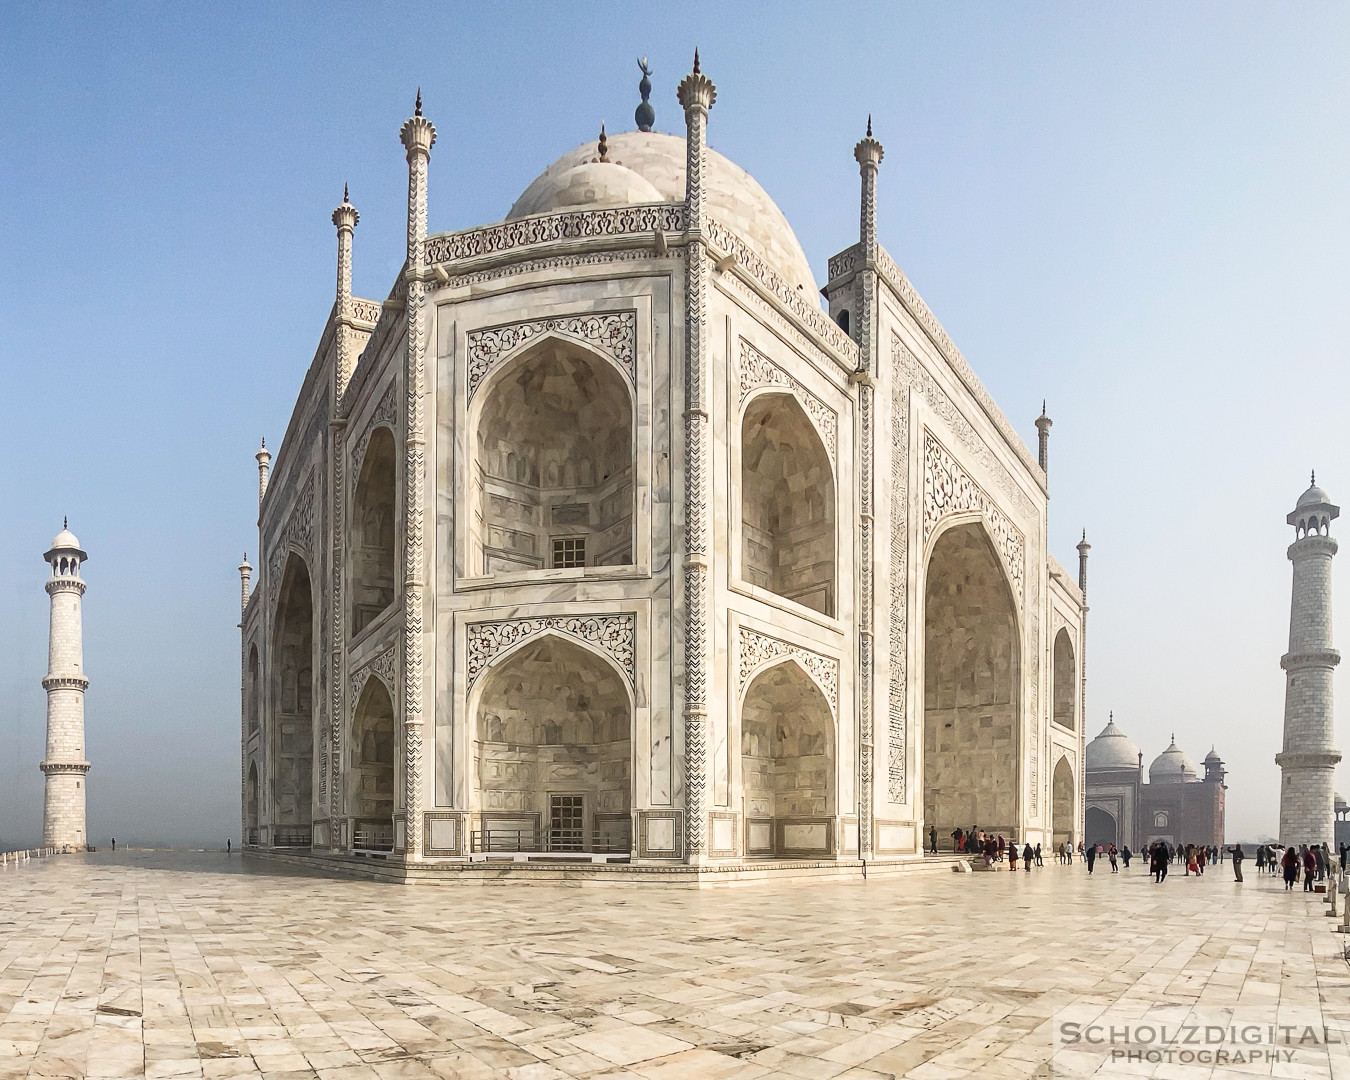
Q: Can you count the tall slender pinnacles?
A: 8